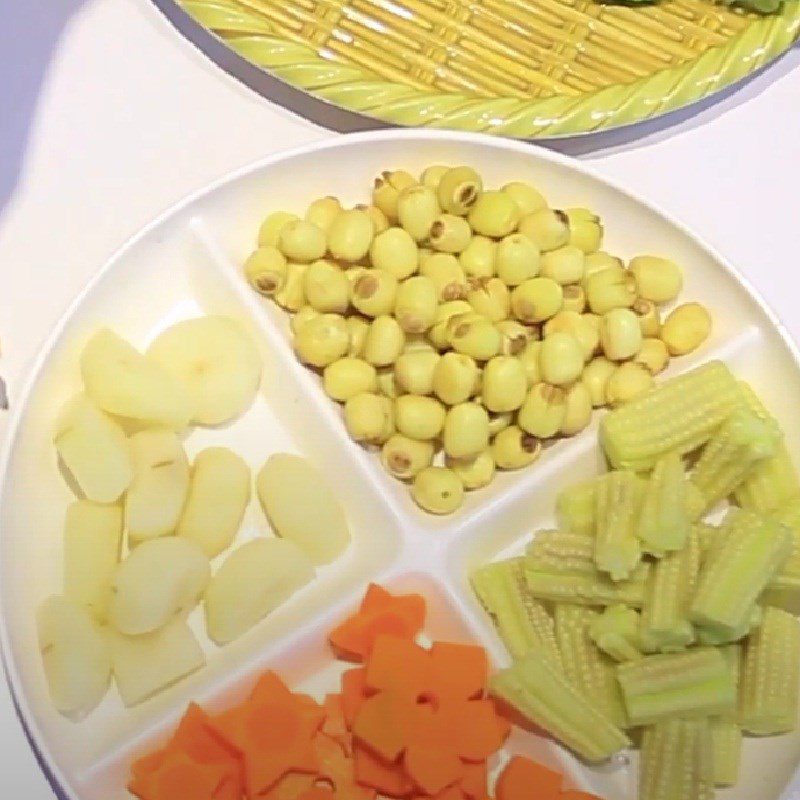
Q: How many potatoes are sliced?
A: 11